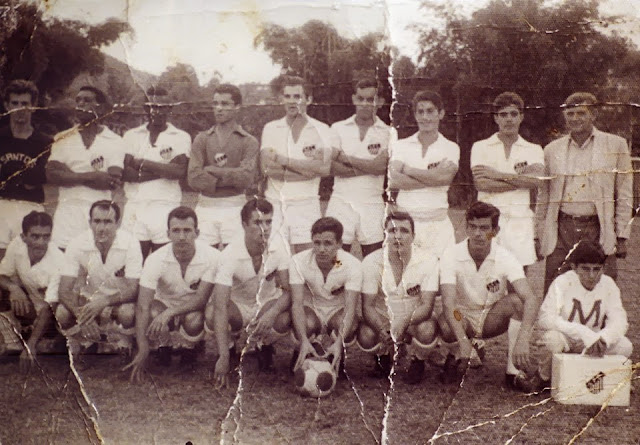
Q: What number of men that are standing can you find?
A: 9